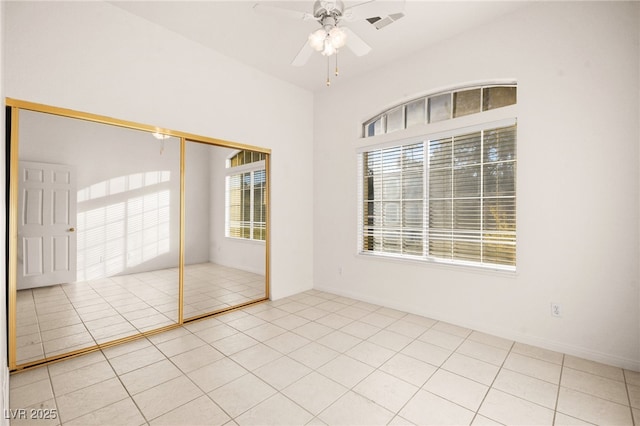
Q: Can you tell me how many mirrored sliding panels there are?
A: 2